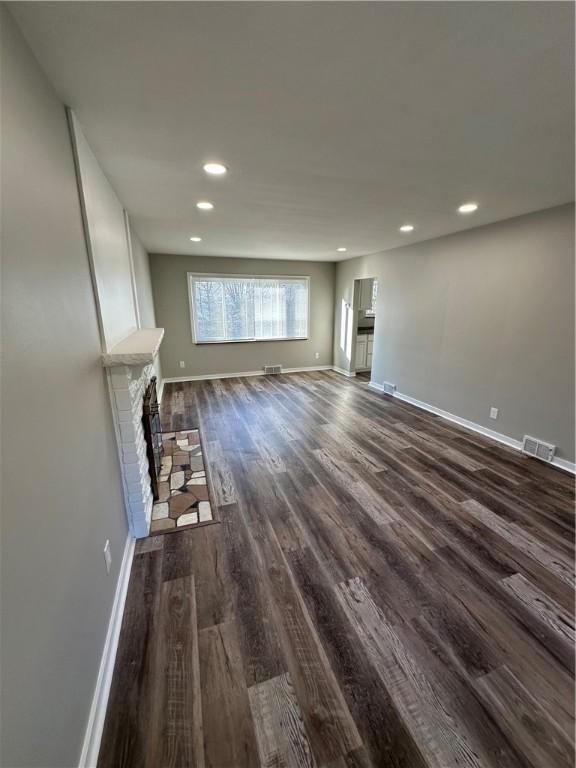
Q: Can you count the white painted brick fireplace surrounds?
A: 1